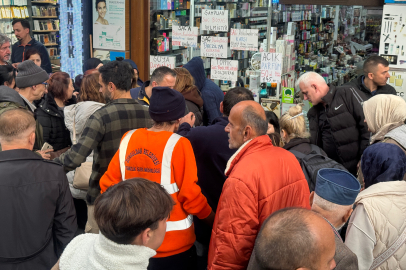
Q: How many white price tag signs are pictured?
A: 7